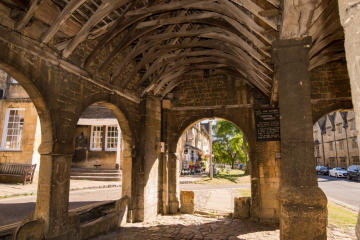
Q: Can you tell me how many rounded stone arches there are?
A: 4